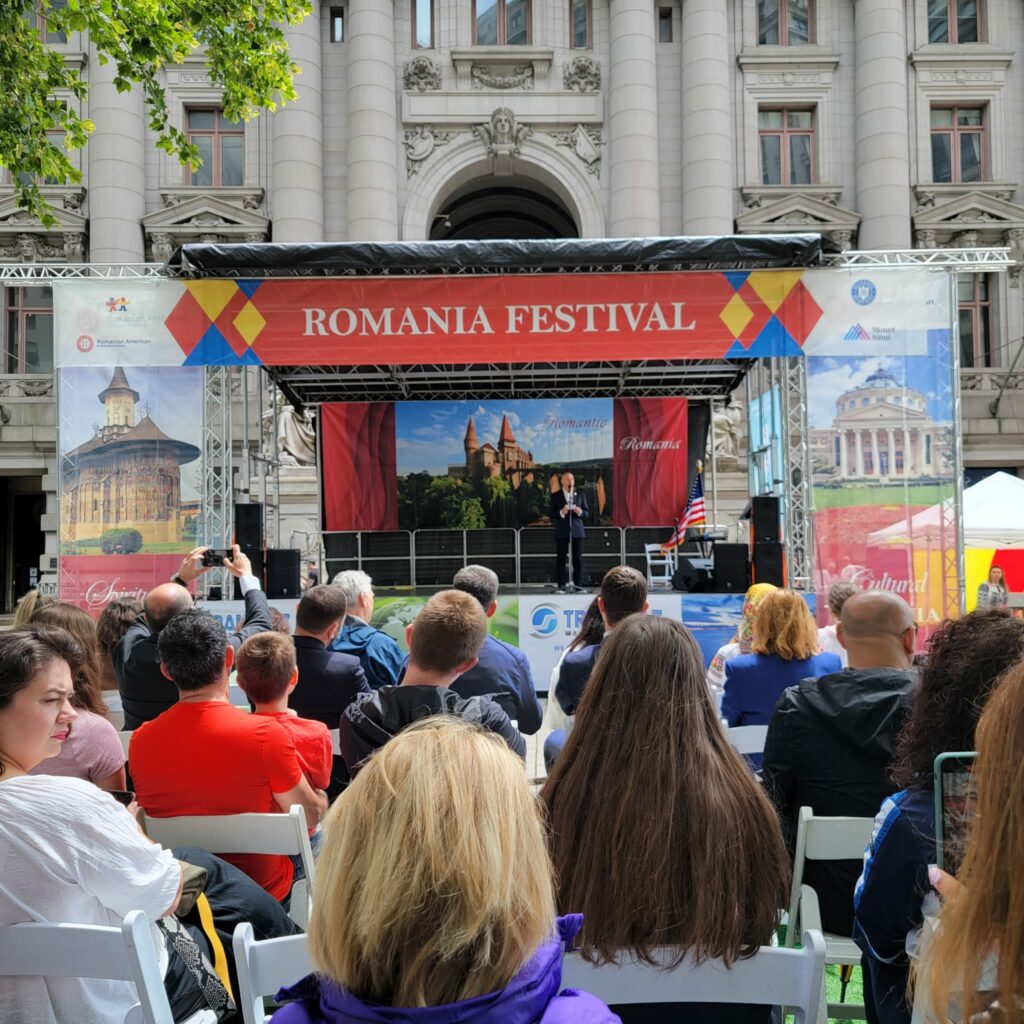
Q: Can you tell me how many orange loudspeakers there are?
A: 0